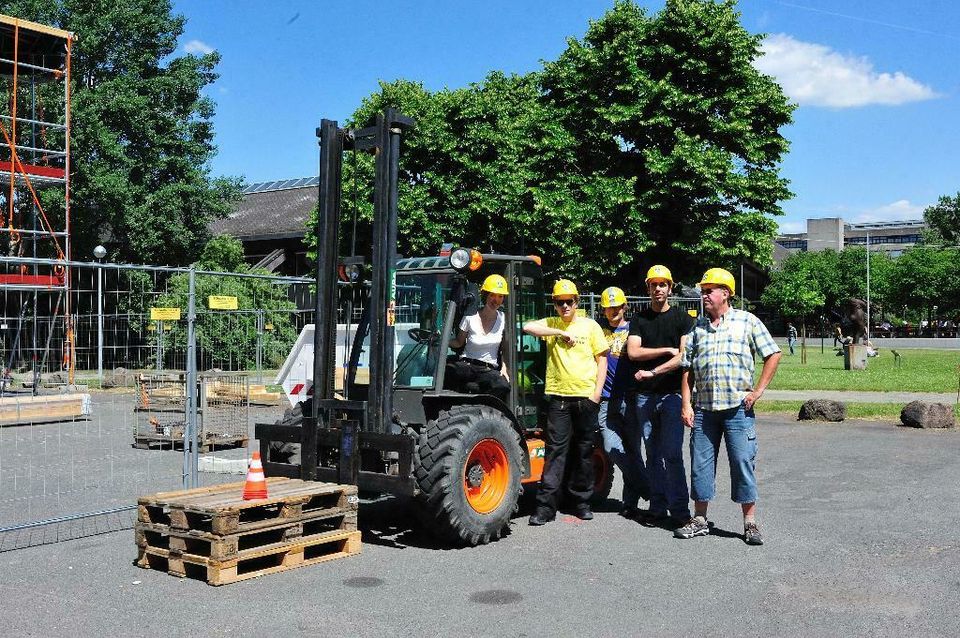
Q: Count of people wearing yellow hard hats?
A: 5